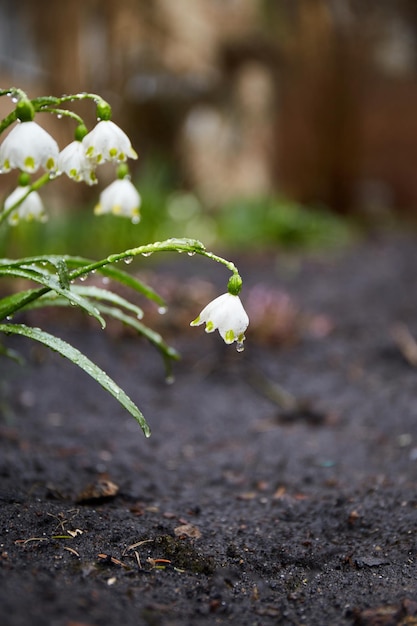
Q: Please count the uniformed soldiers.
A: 0